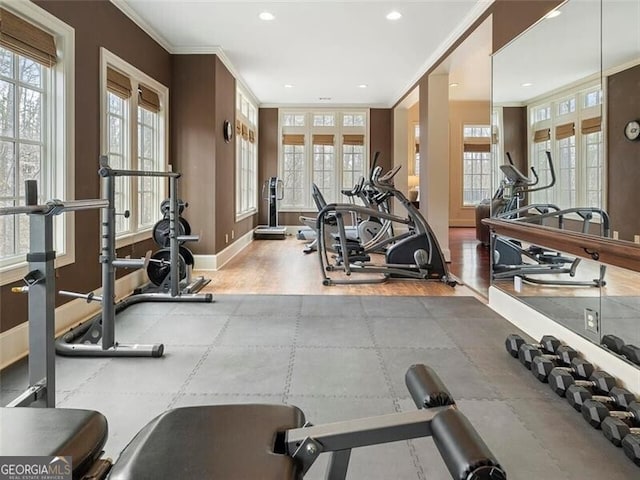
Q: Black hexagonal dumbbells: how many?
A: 8